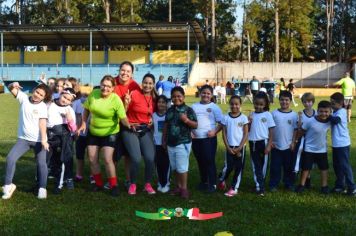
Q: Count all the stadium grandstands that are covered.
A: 1